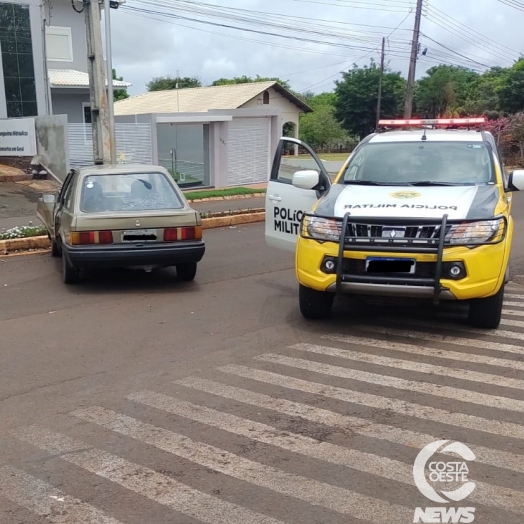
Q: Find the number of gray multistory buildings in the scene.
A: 1